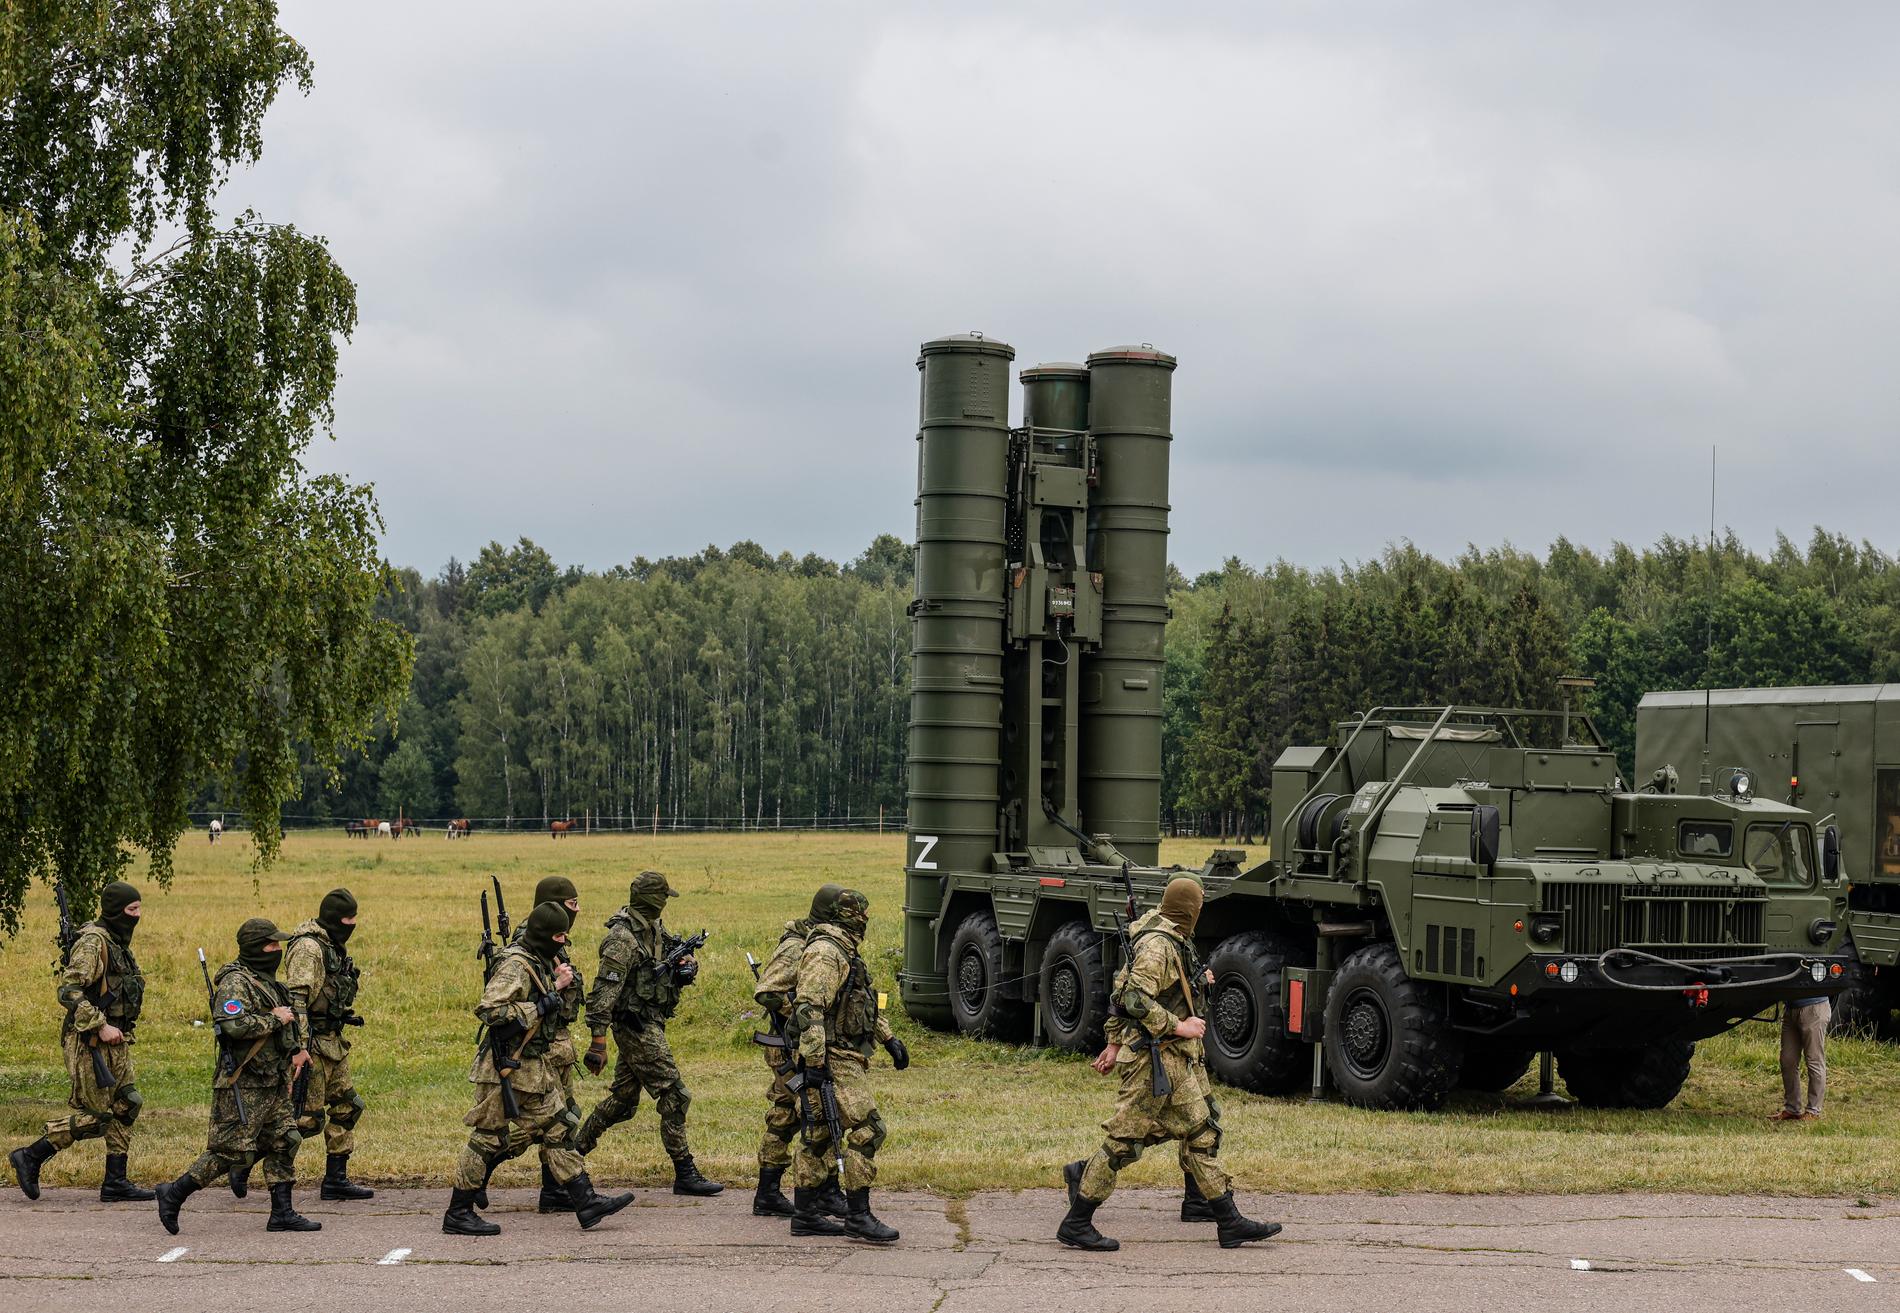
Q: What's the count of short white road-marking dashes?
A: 4